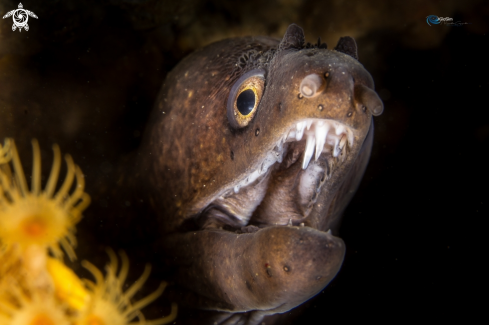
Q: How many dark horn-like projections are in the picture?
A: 2